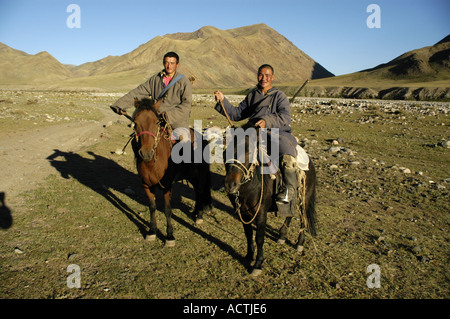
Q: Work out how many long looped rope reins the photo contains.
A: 1